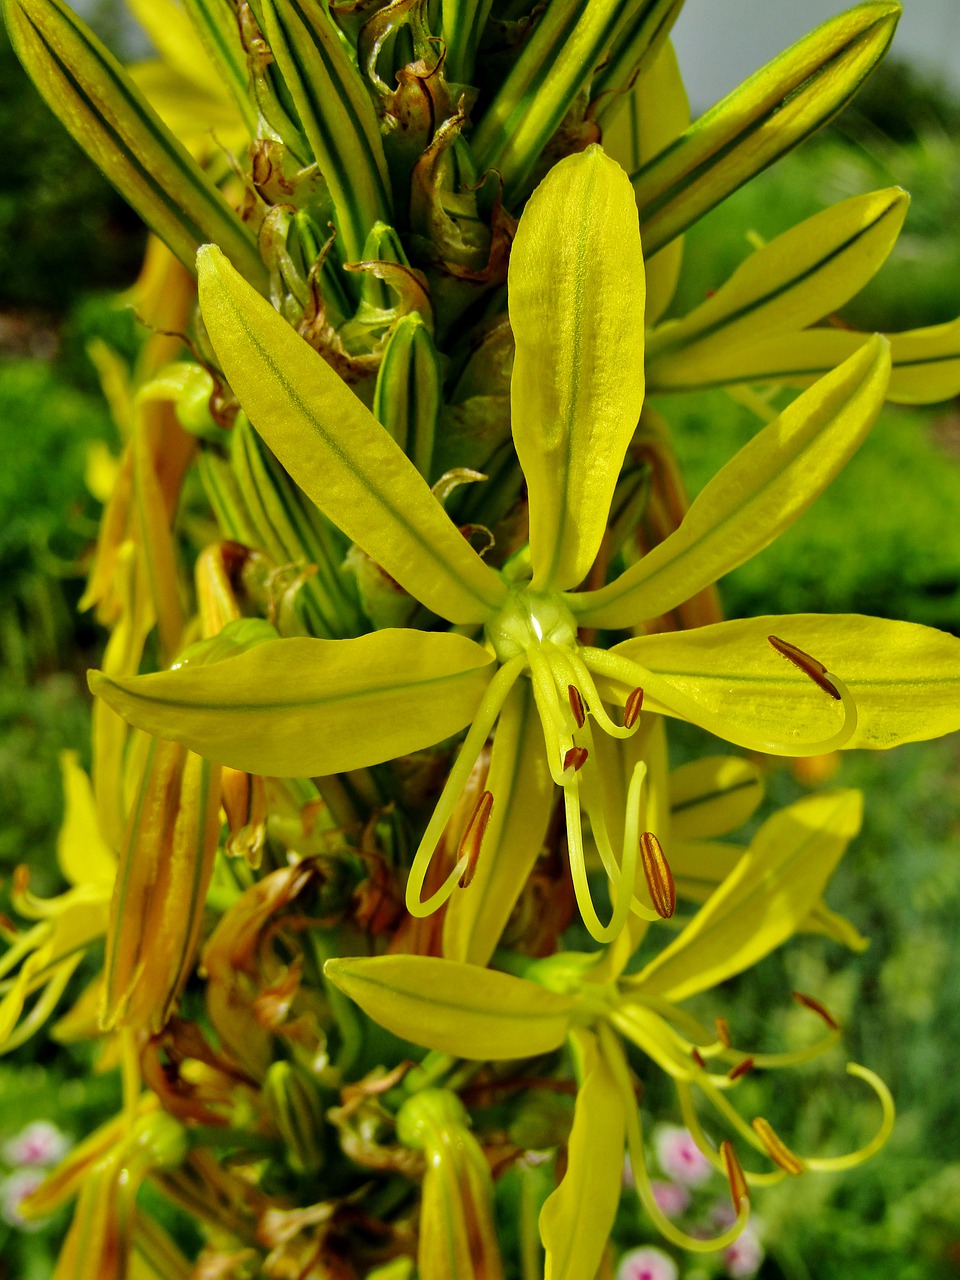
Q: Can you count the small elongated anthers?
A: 12